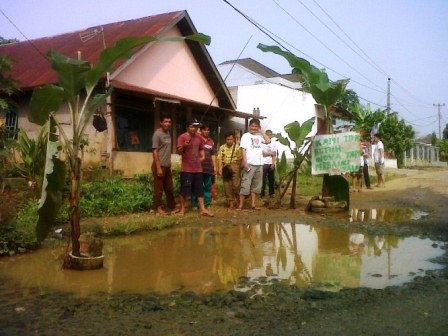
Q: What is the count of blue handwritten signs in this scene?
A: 0